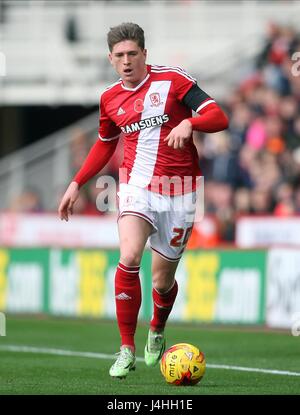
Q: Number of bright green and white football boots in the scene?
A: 2